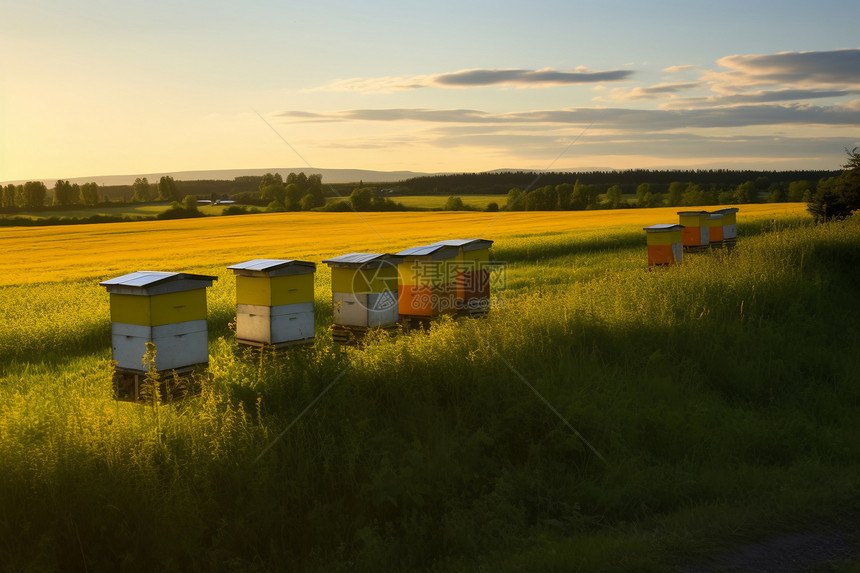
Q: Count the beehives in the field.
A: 9